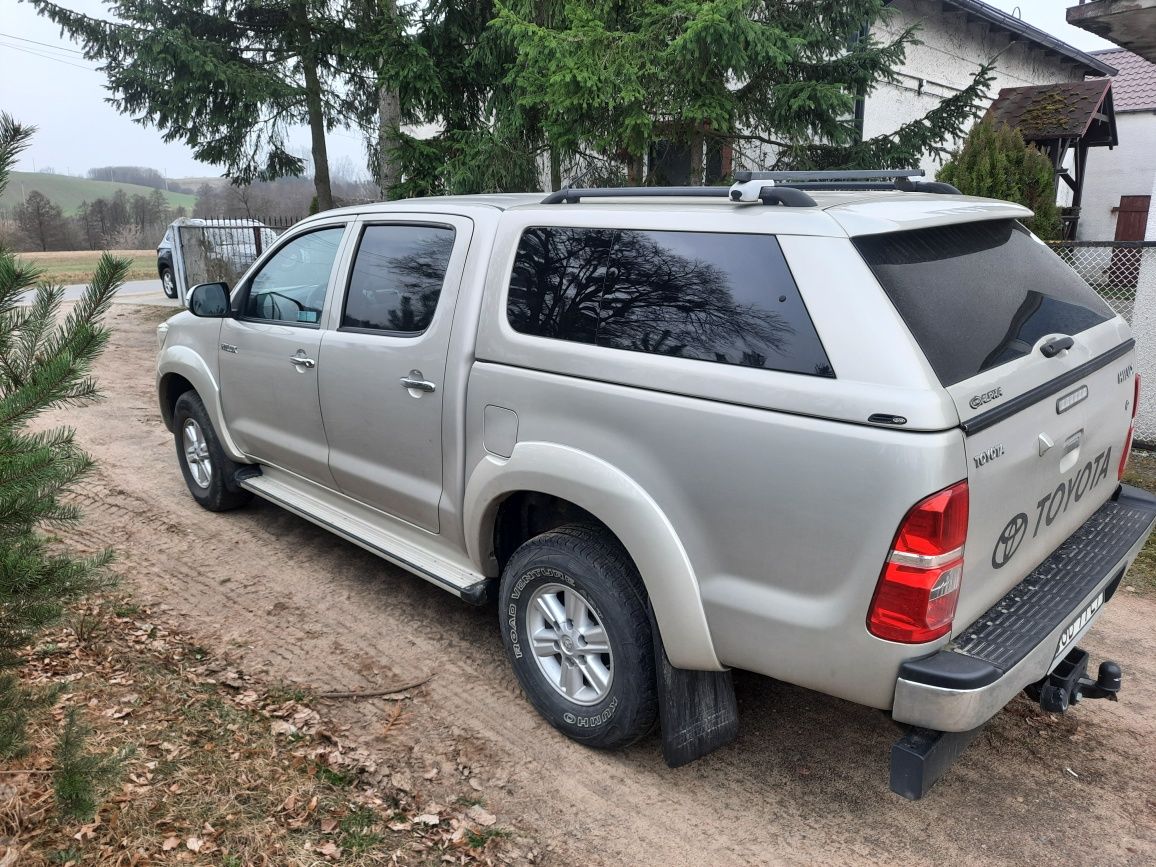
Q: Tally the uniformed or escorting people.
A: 0